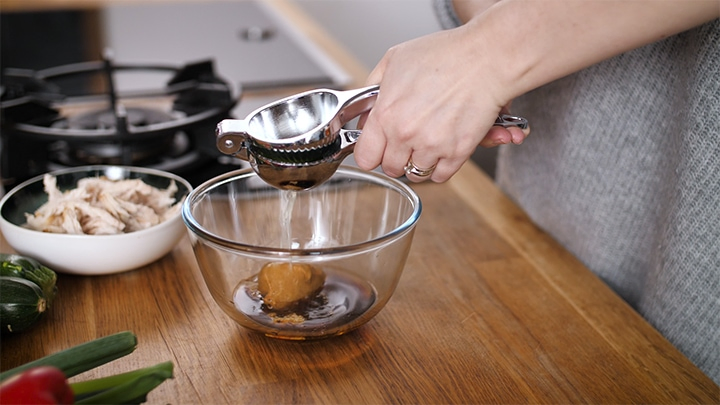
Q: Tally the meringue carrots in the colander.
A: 0